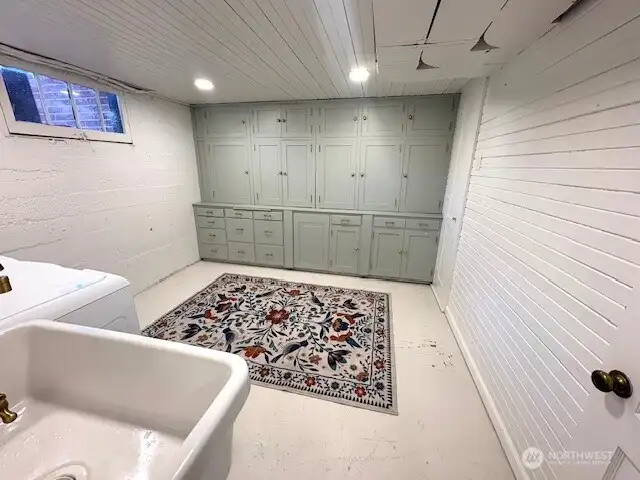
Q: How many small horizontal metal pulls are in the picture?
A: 13